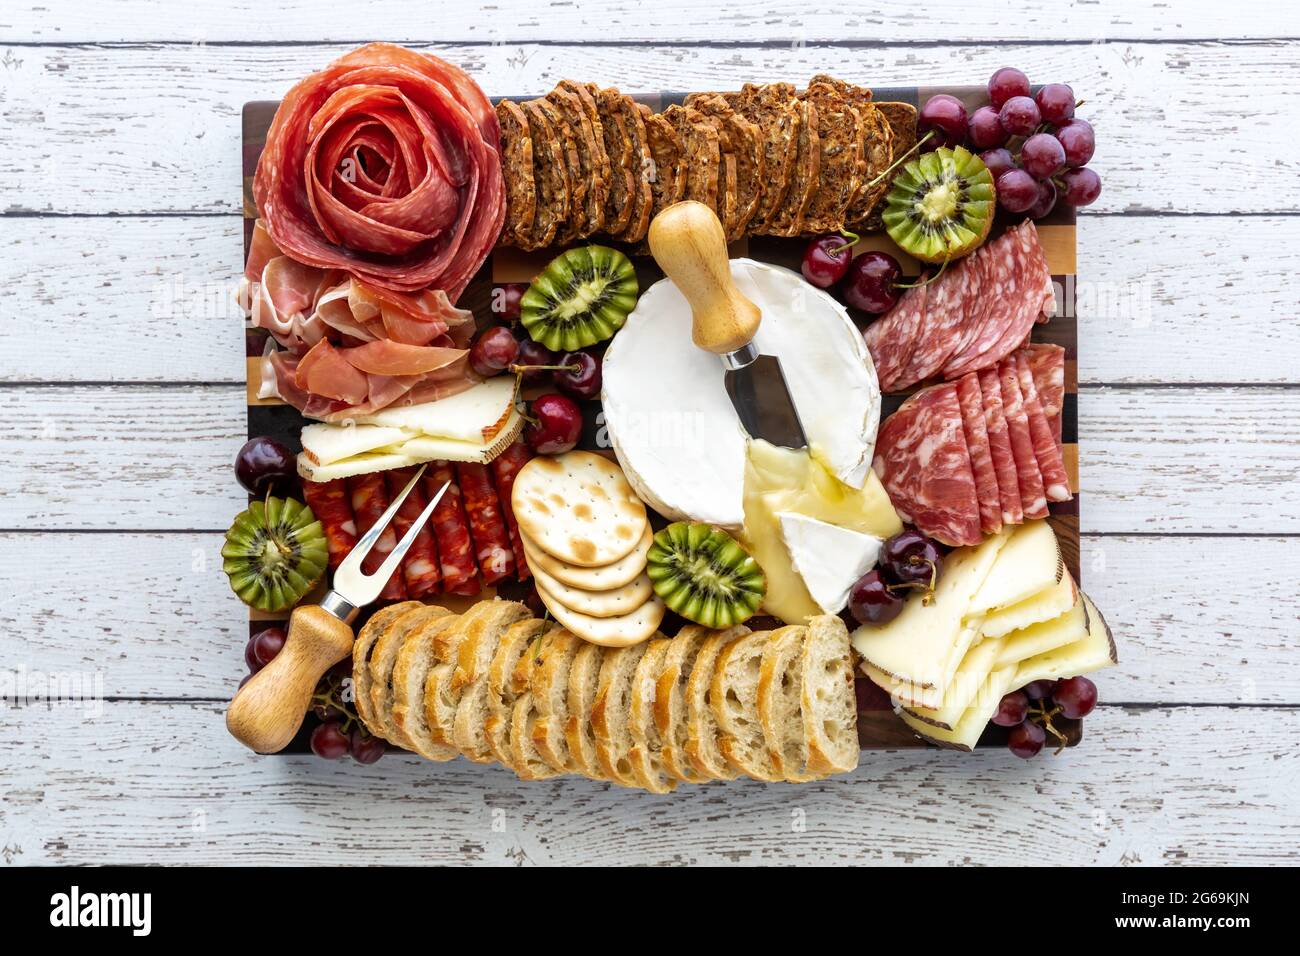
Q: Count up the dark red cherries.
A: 8